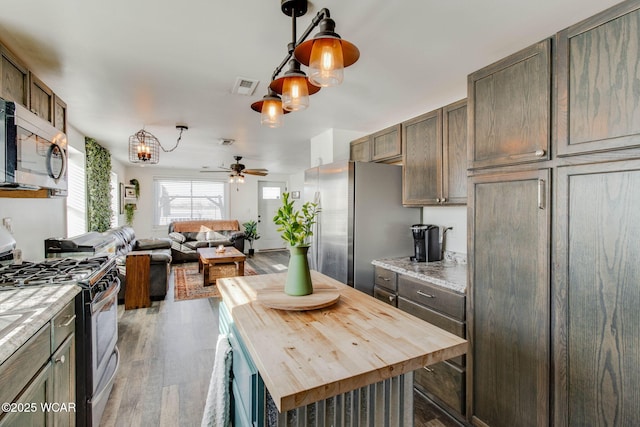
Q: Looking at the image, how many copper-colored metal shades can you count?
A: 3